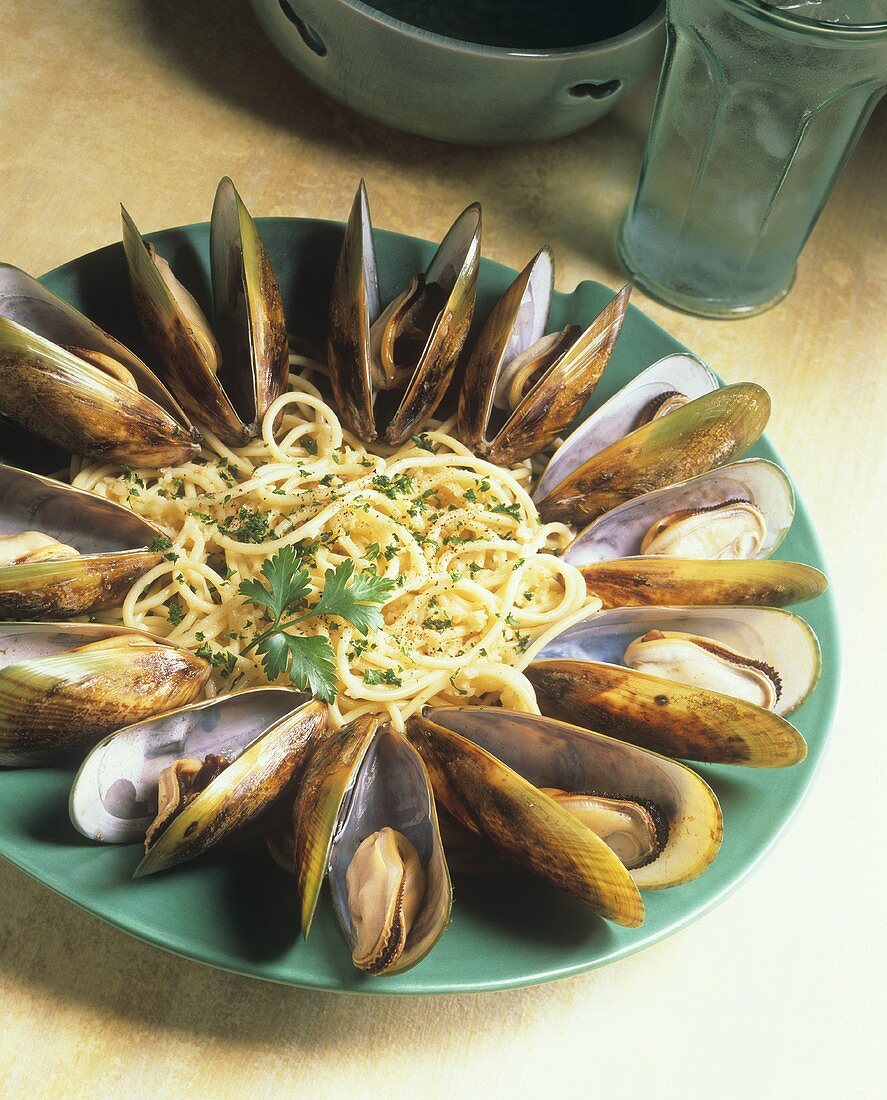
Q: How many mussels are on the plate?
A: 12